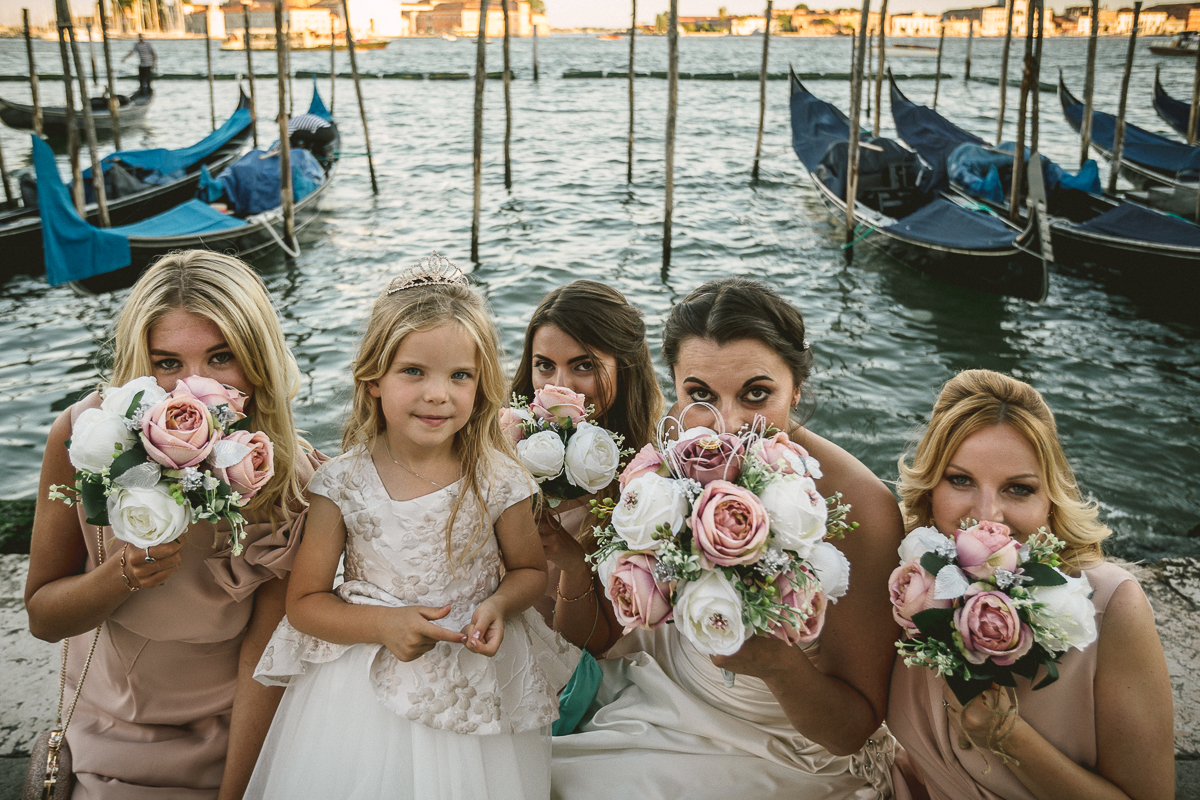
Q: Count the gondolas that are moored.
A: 6